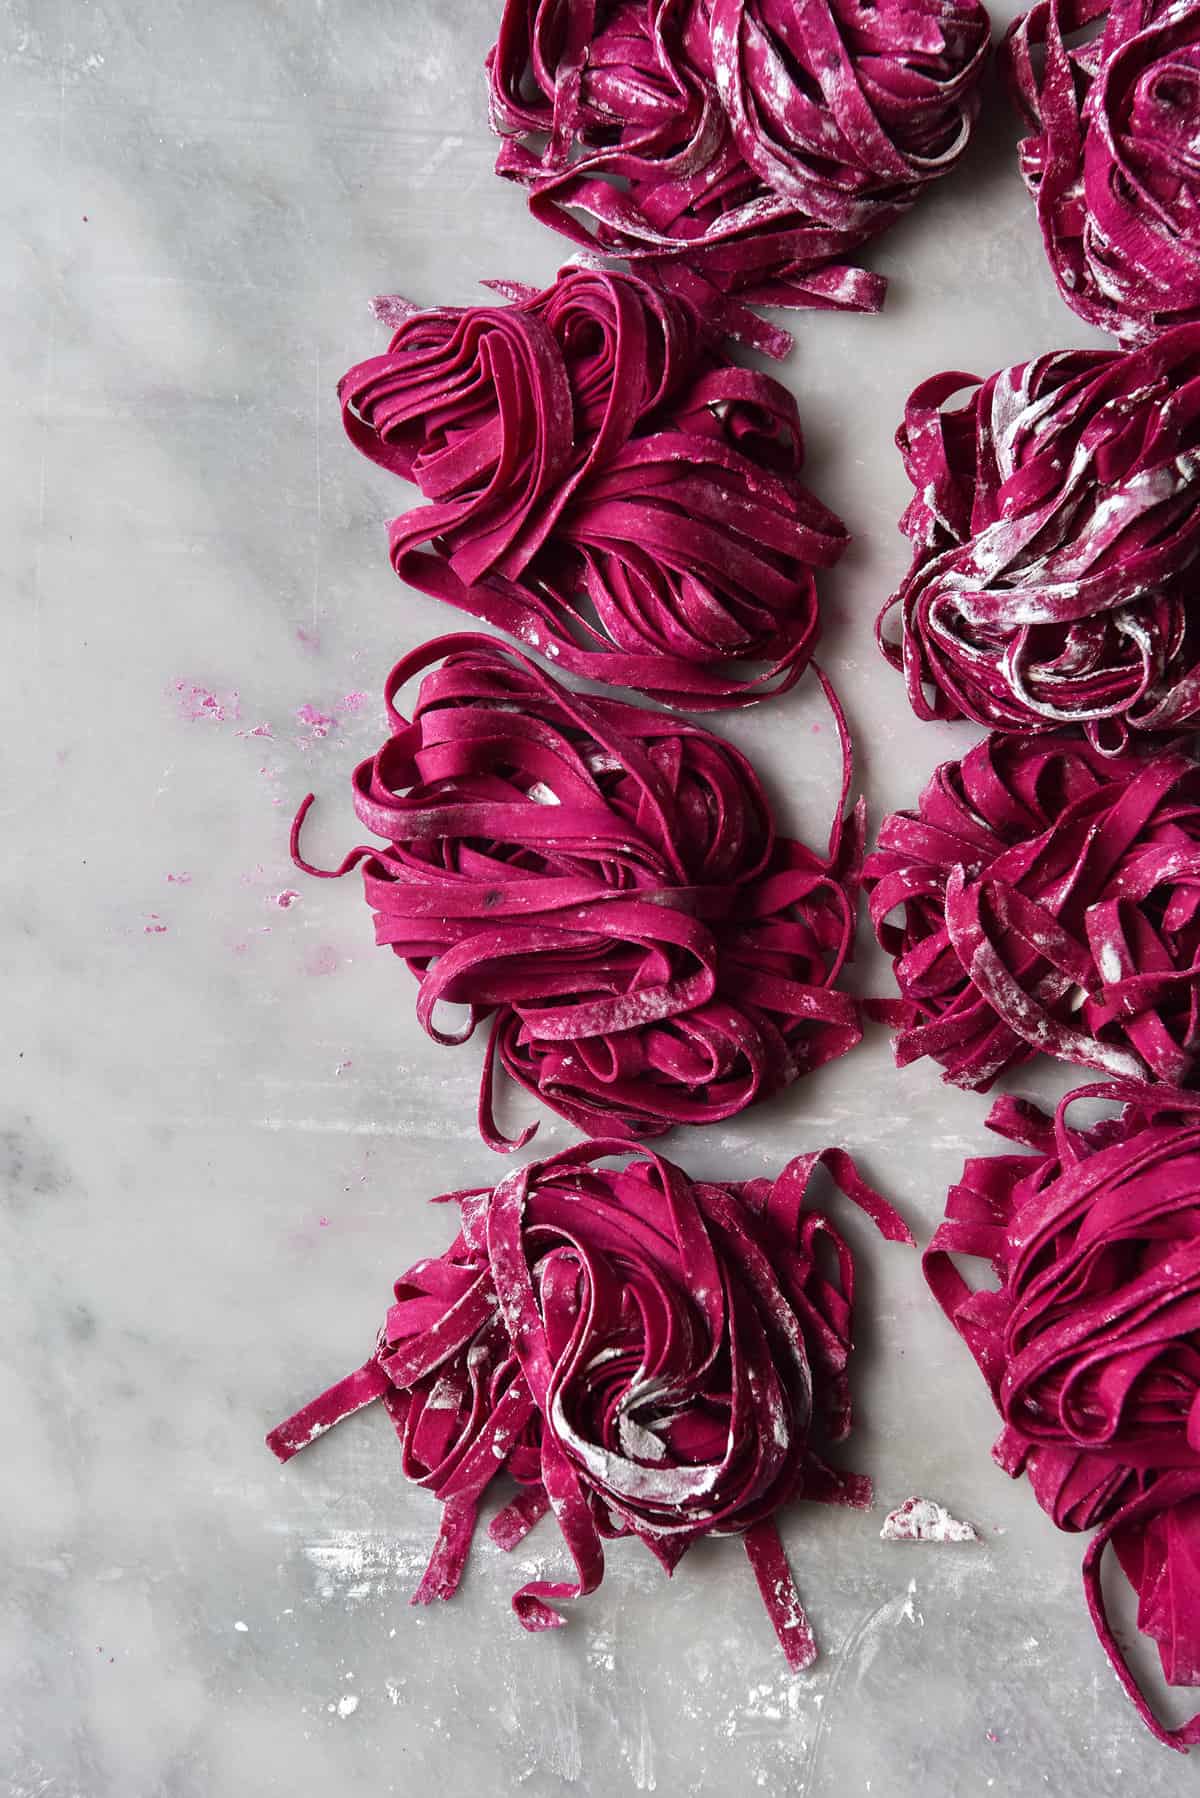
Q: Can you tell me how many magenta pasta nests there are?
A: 8